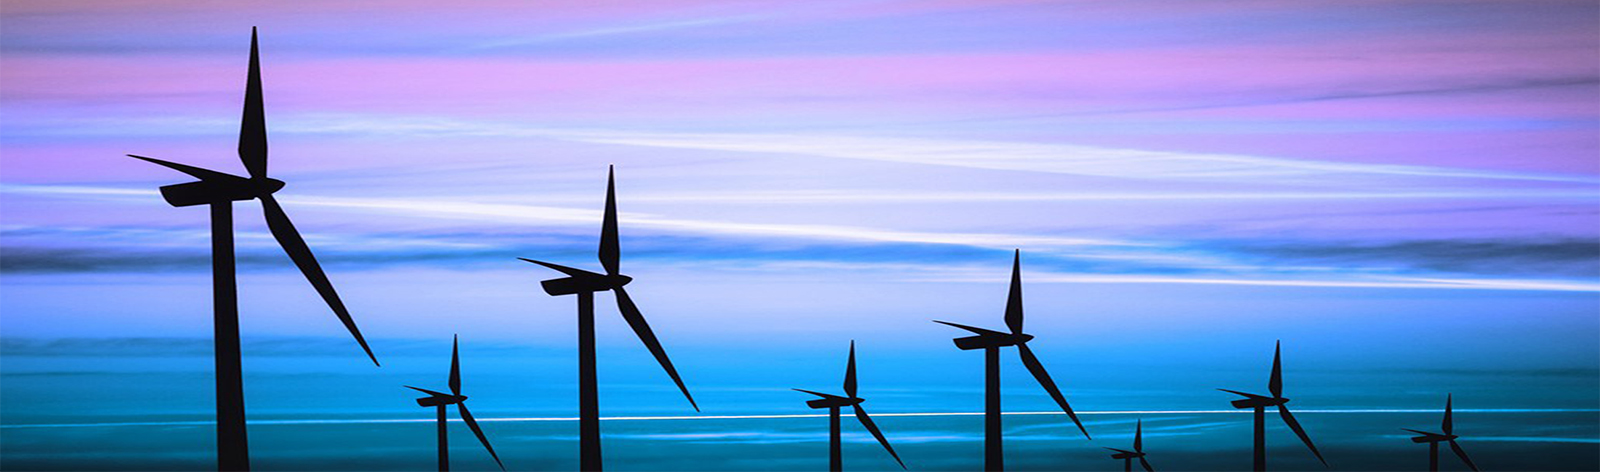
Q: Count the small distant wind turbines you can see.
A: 5